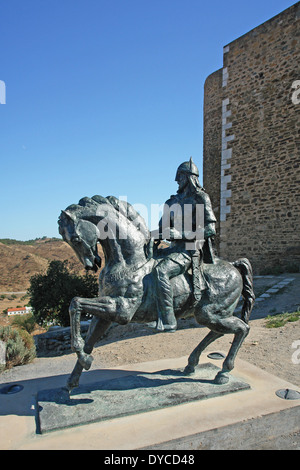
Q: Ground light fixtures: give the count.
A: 3